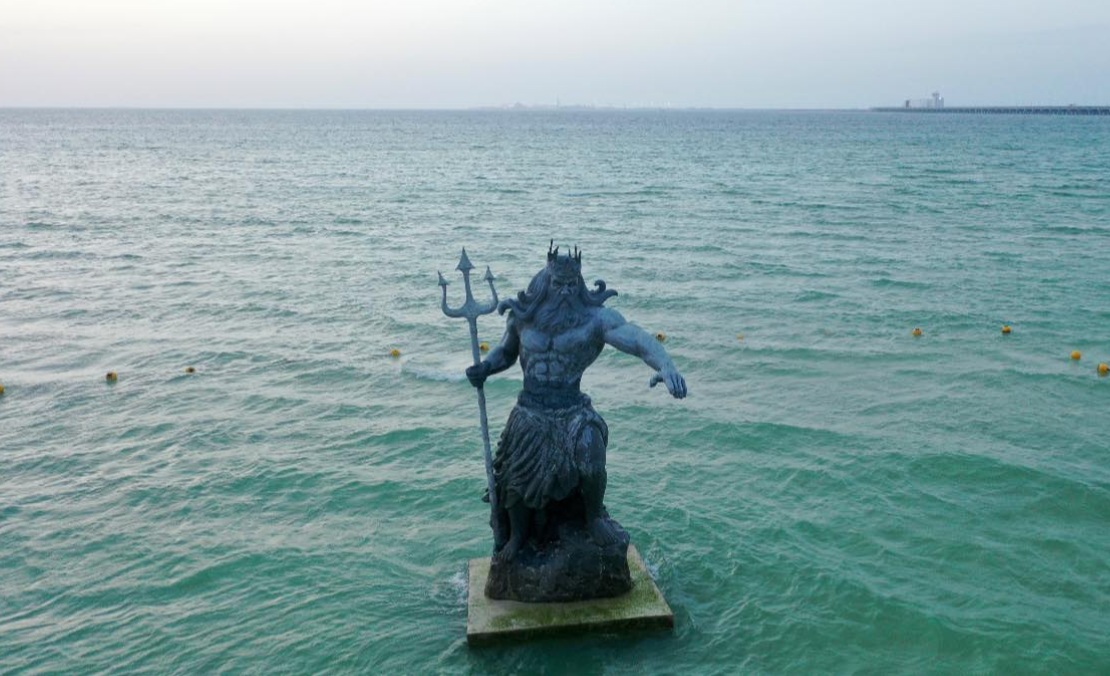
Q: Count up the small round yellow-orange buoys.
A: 11